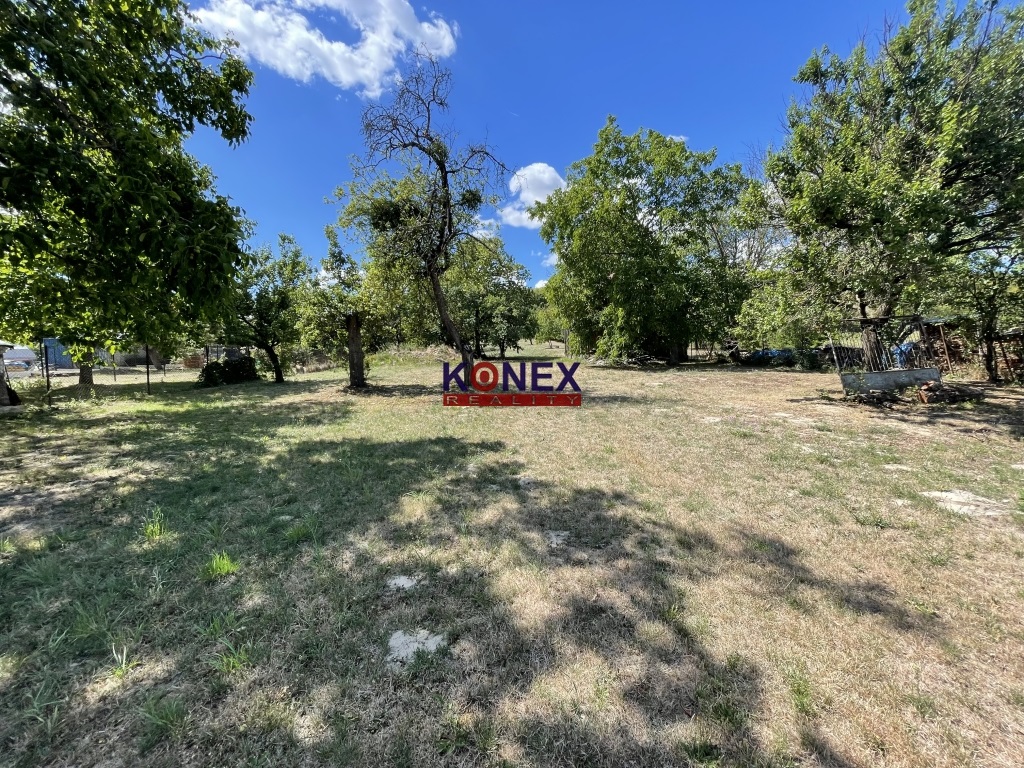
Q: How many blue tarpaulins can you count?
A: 2